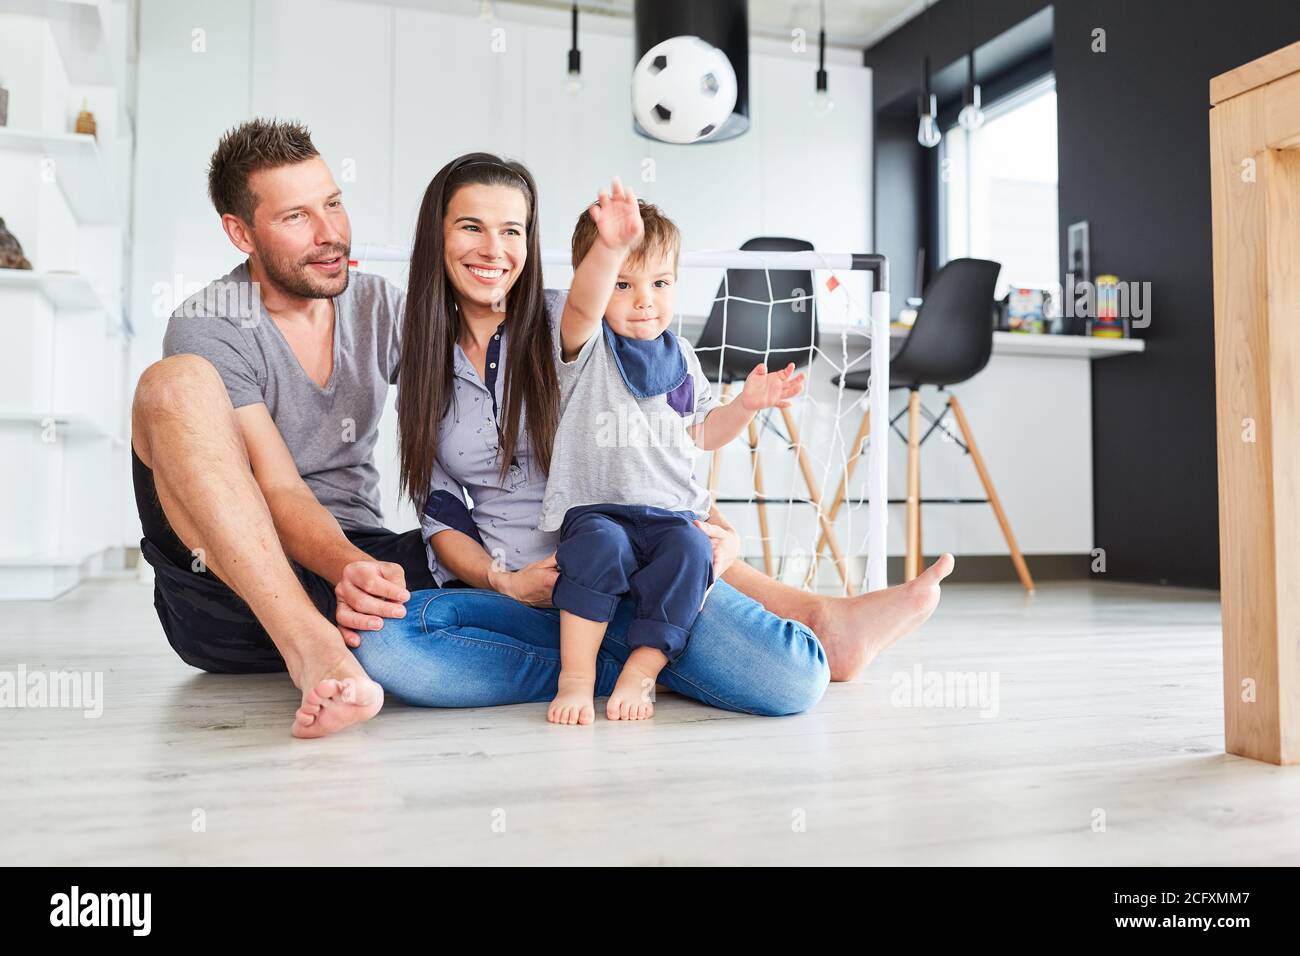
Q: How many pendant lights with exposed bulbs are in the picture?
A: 4